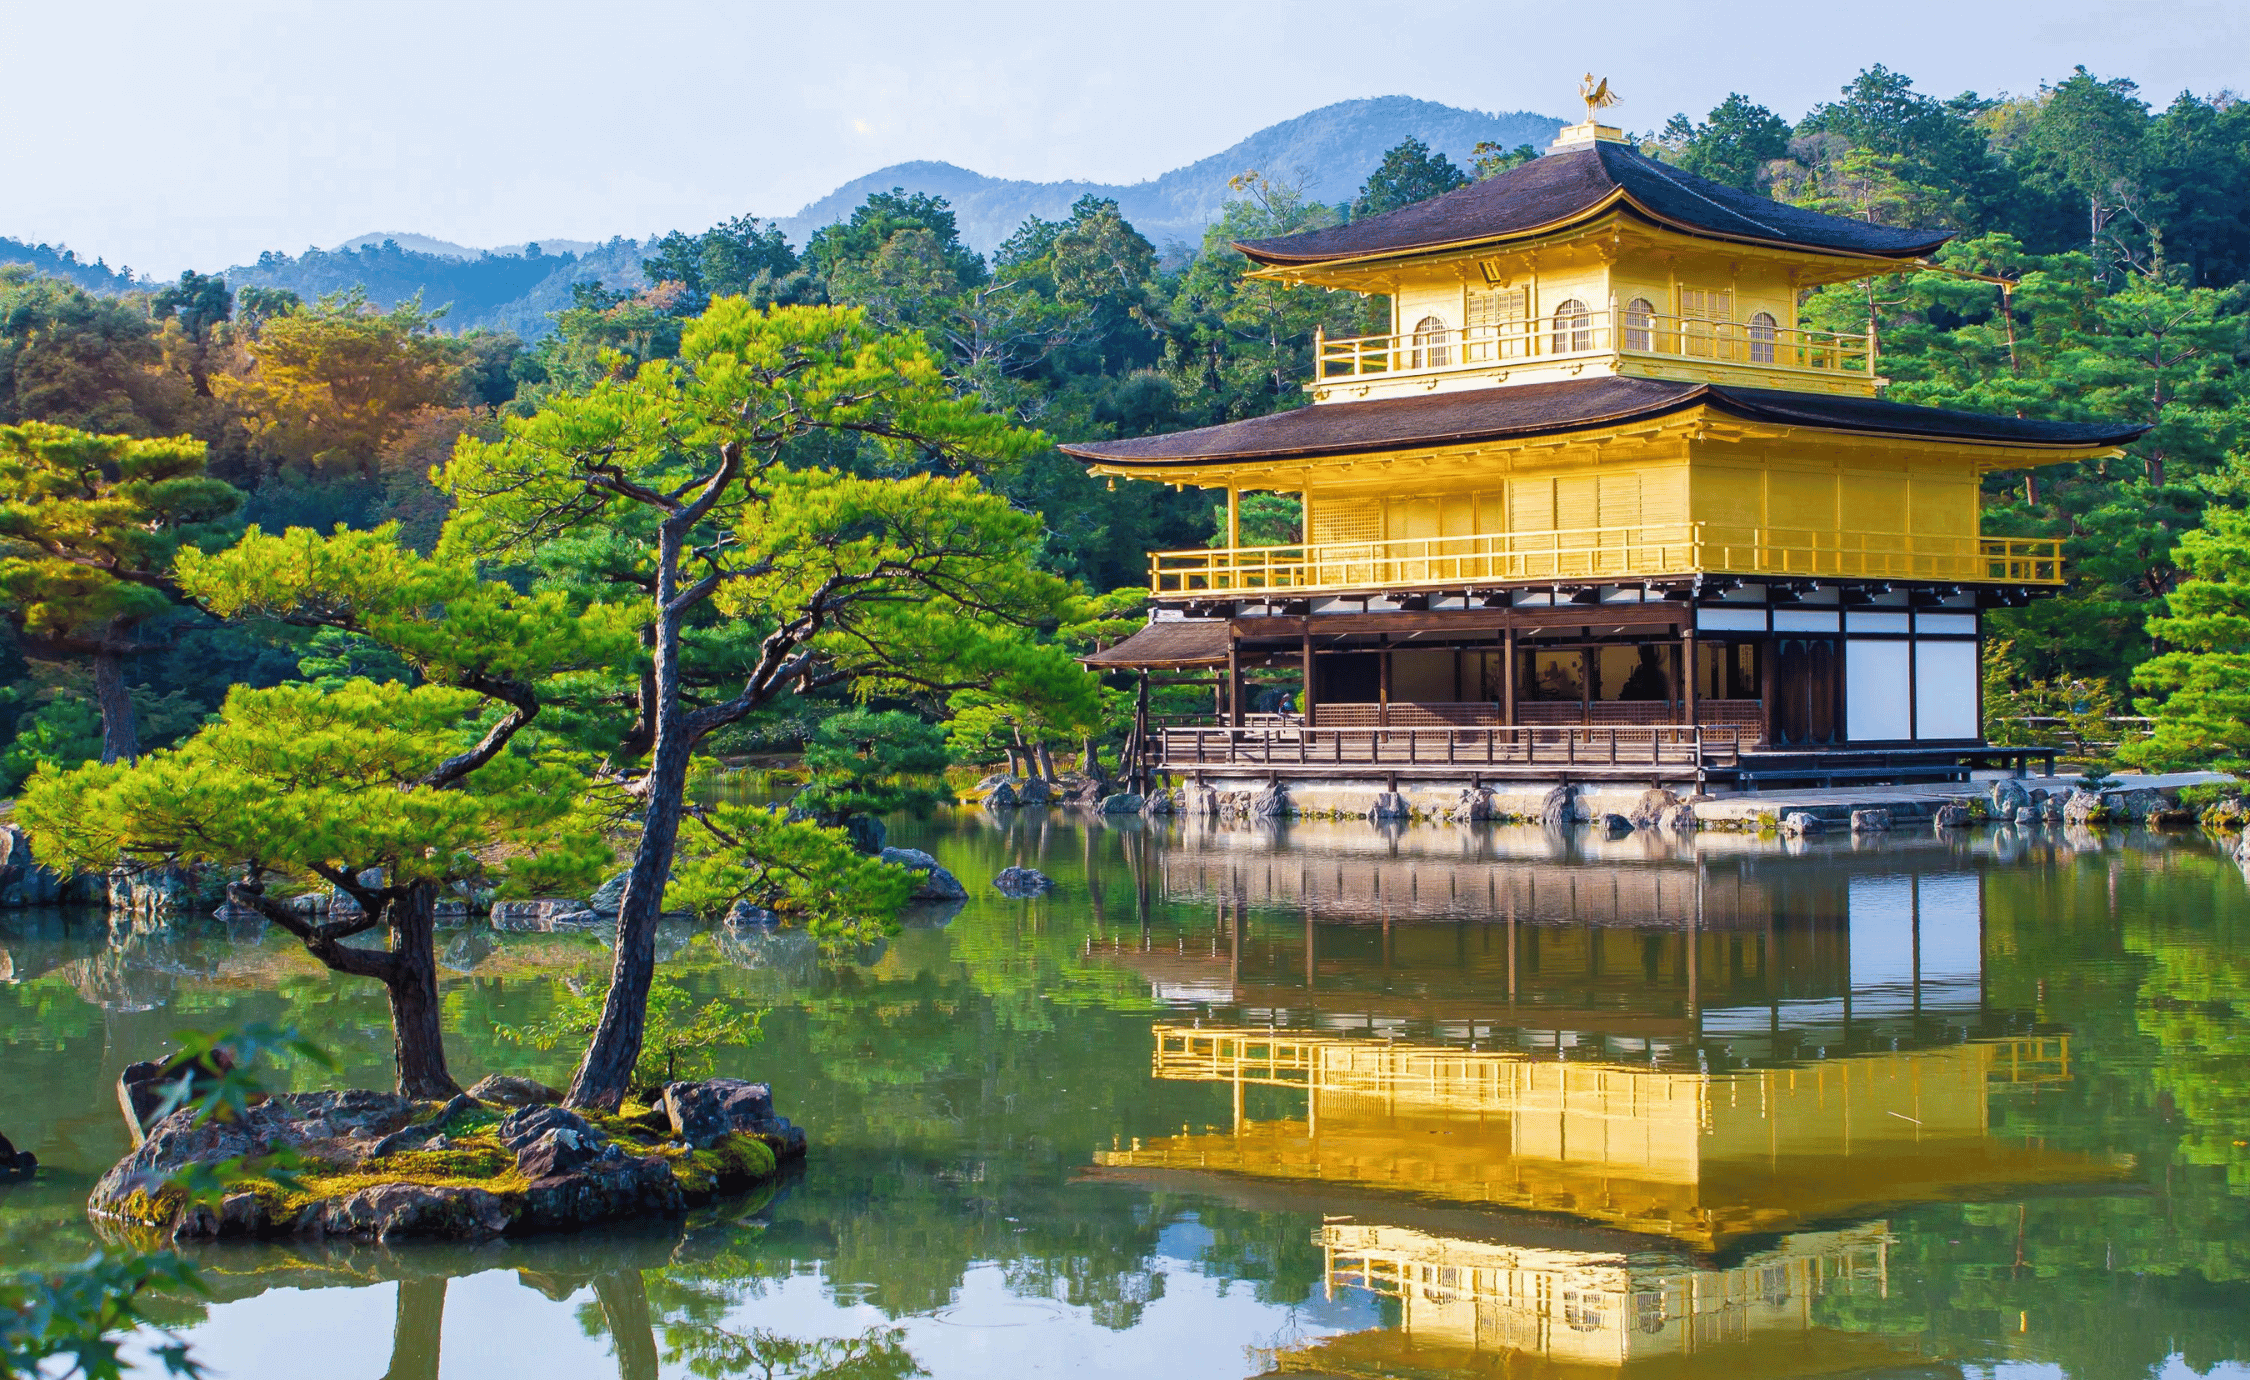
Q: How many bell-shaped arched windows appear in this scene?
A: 4